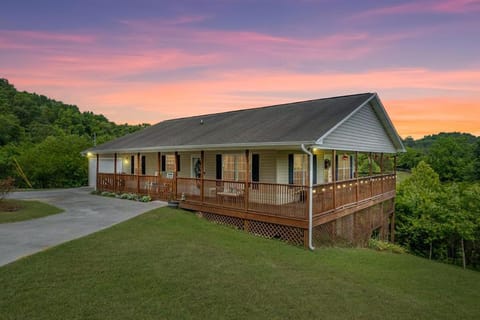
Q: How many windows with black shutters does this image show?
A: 5